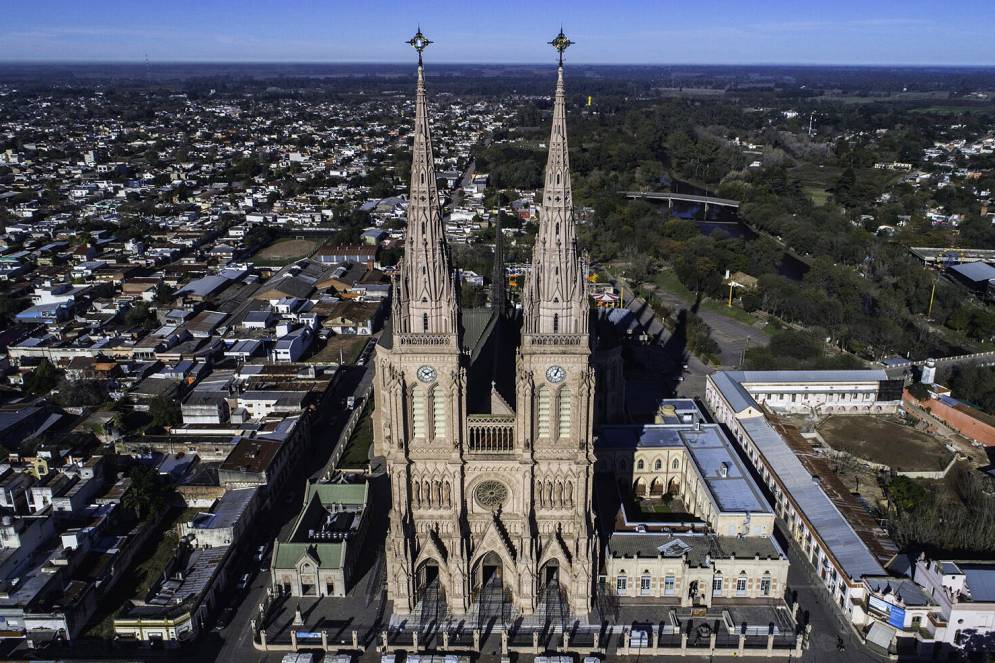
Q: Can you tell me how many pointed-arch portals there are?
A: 3